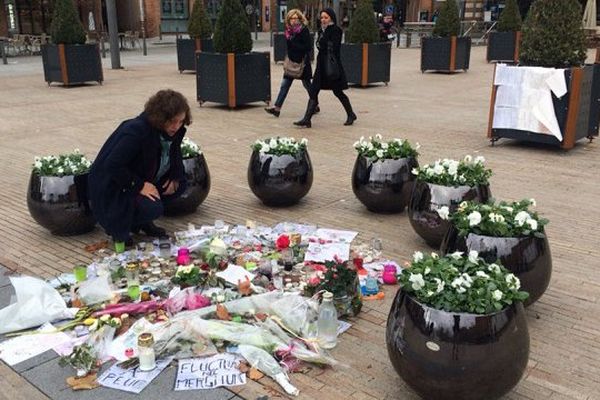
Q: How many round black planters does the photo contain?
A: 7